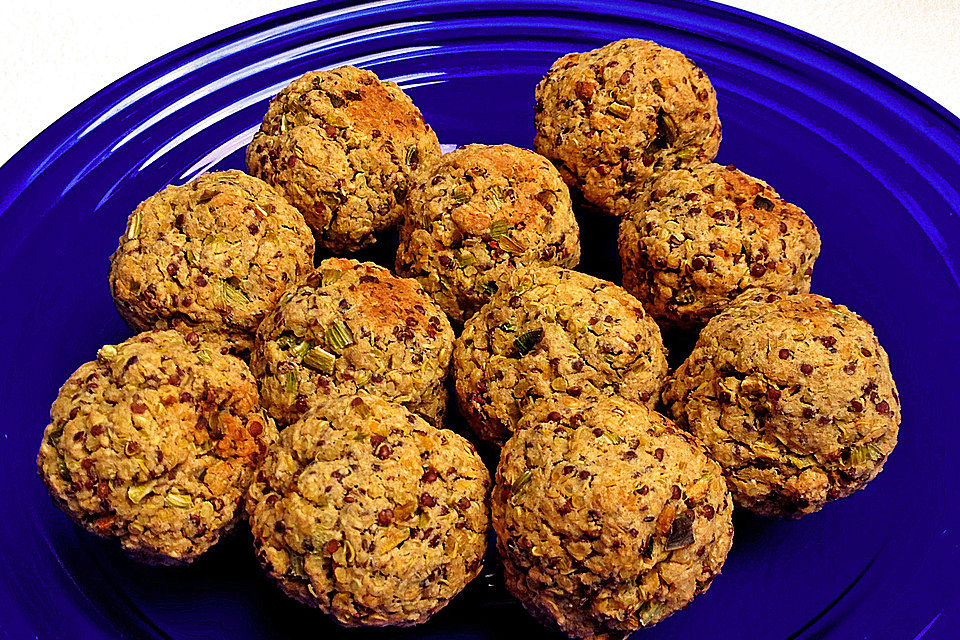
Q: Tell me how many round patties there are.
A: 11